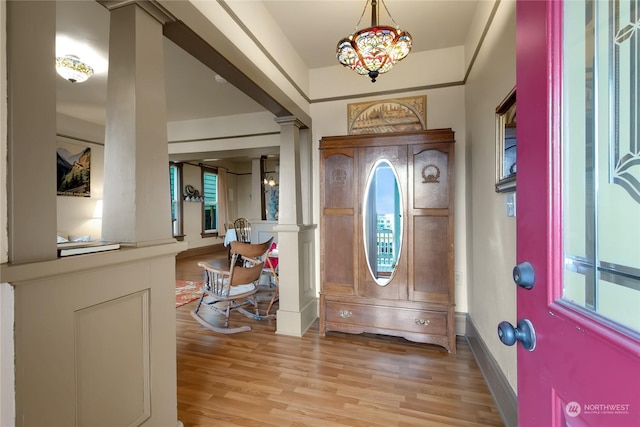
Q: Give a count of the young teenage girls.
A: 0